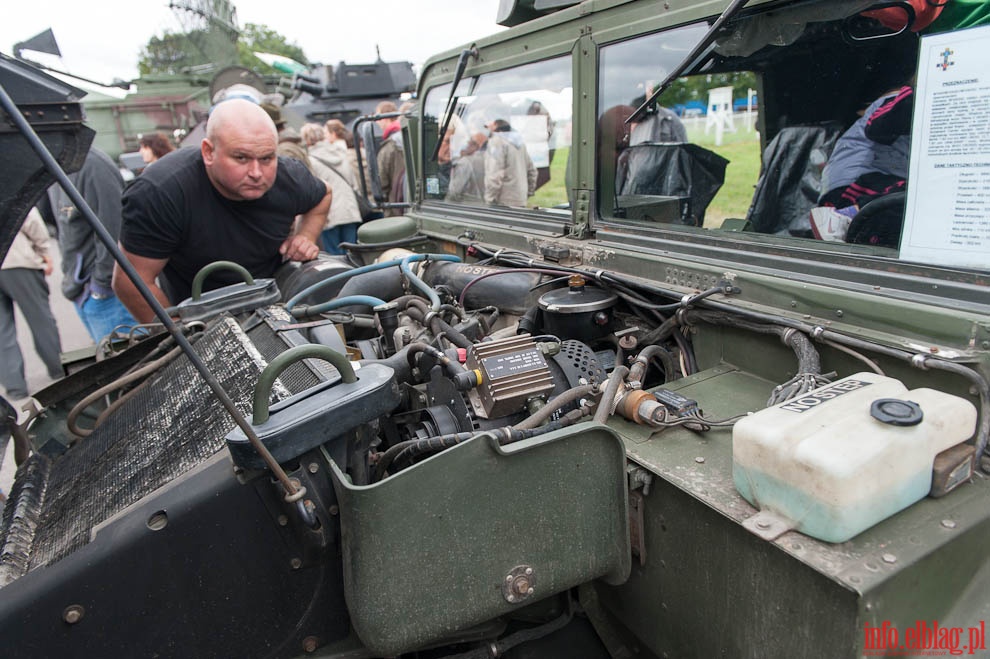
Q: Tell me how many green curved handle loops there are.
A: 2